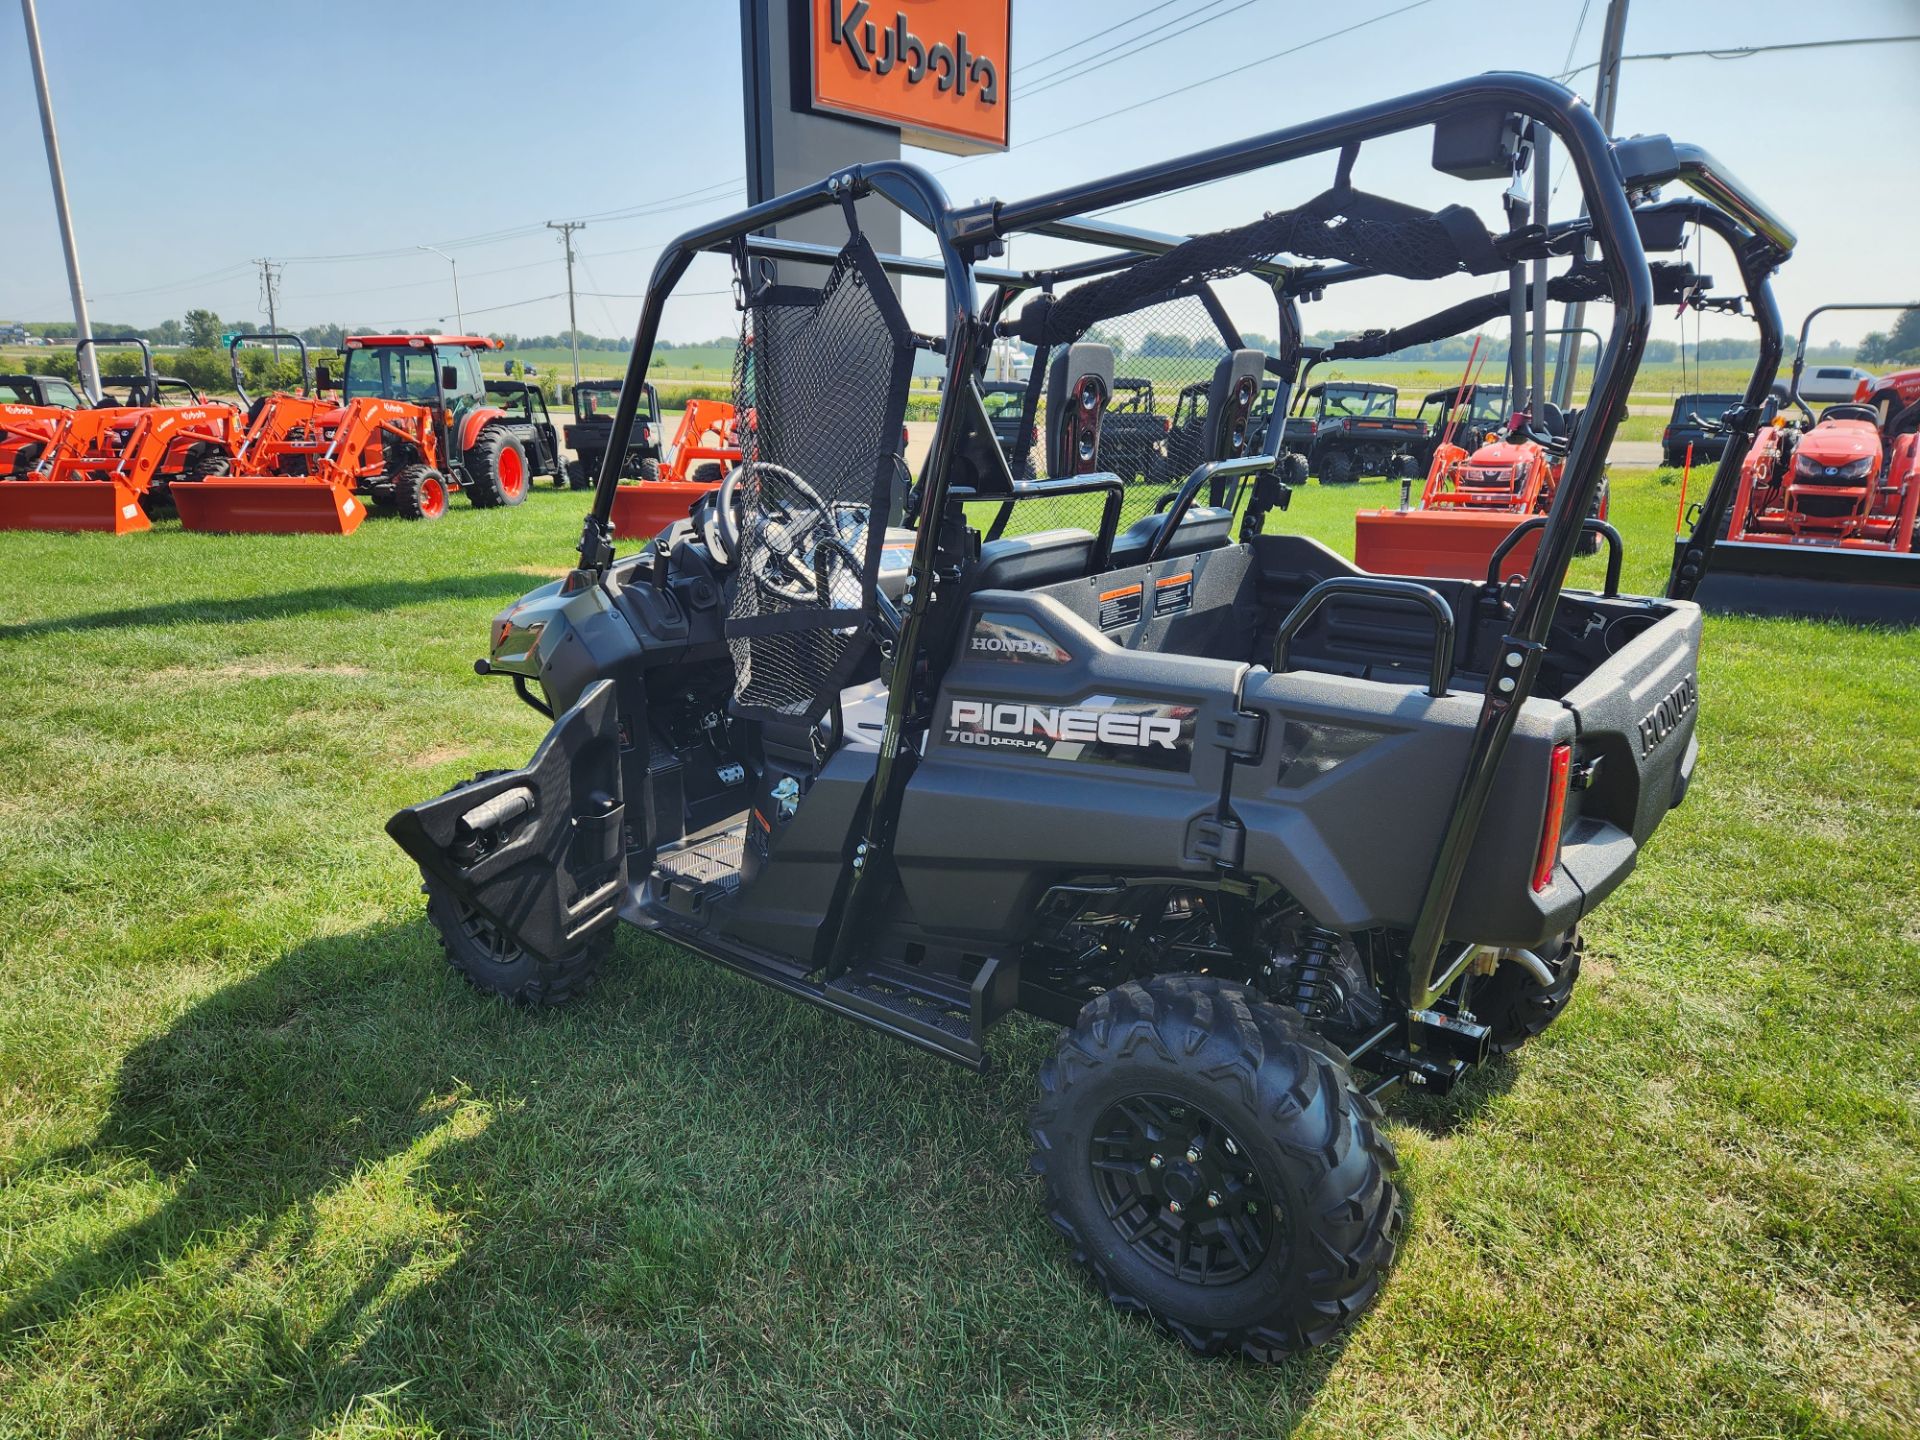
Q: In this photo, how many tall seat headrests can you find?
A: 2